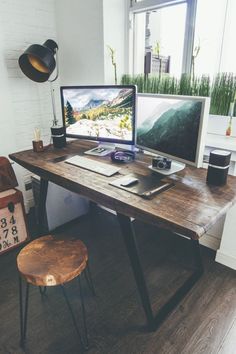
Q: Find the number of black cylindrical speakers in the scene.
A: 2